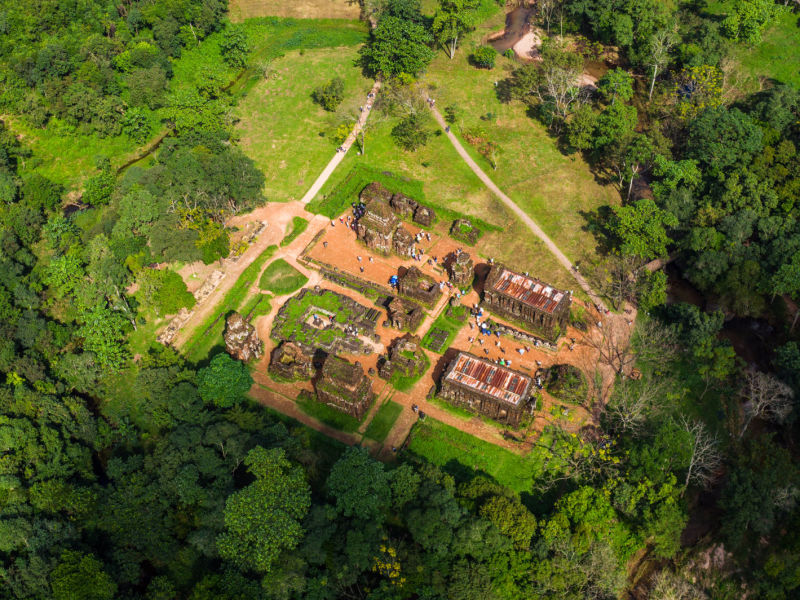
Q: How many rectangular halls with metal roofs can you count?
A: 2